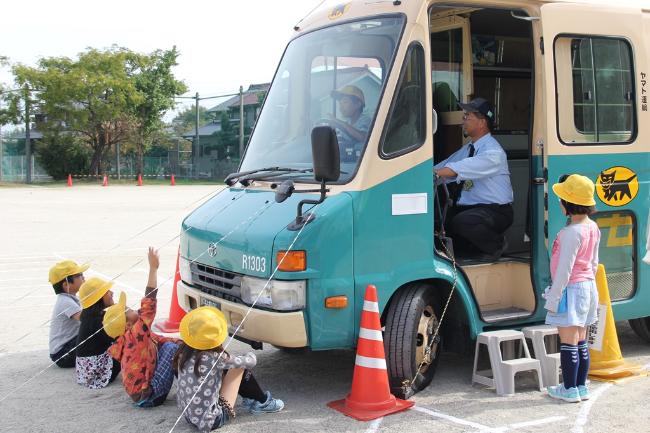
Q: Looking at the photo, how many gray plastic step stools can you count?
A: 2